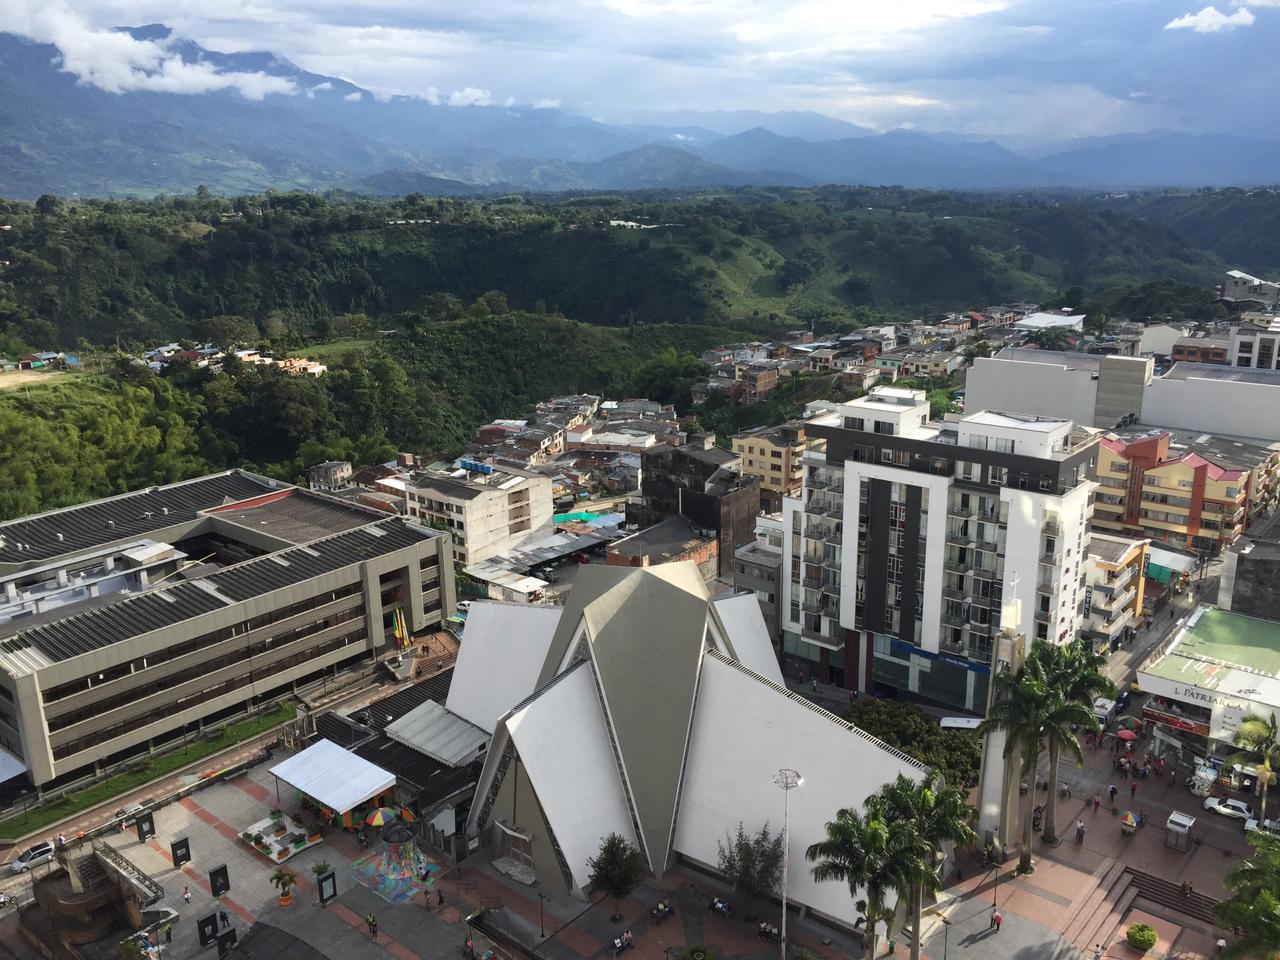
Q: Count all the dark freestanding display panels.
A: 6